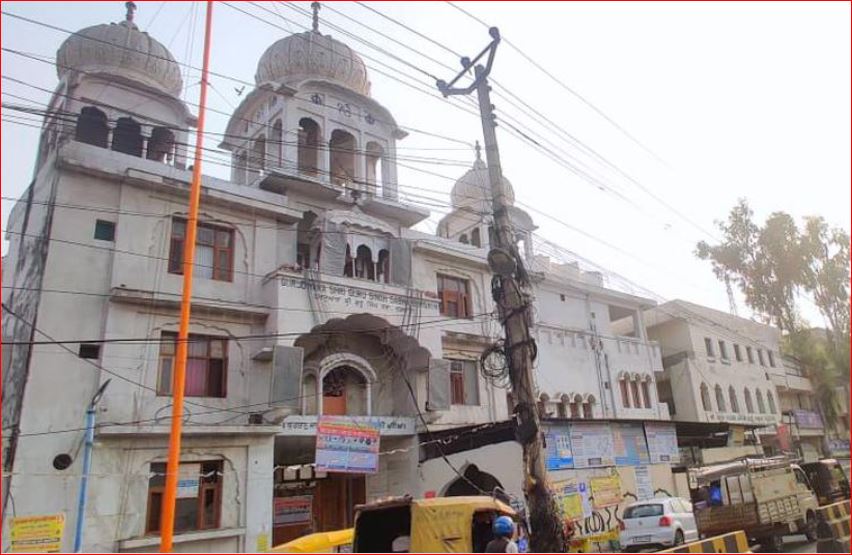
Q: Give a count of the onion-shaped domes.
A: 3